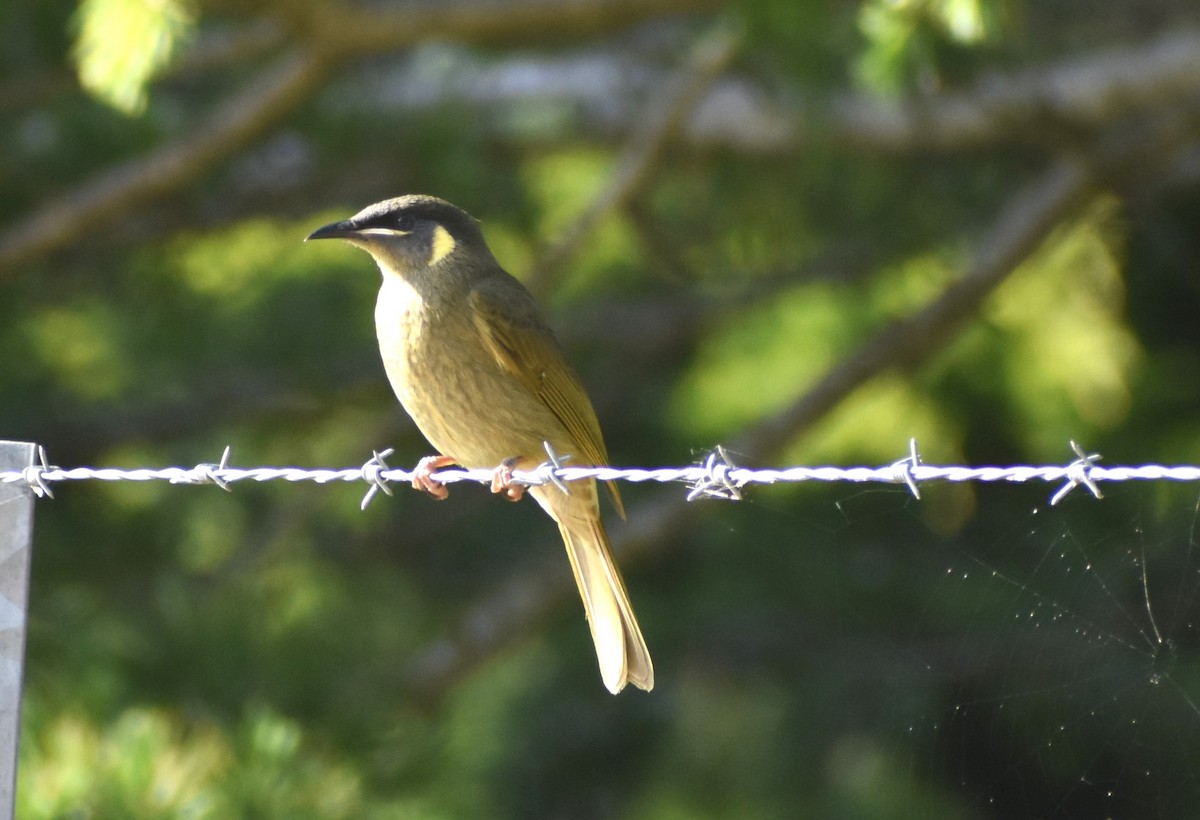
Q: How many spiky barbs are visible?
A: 7